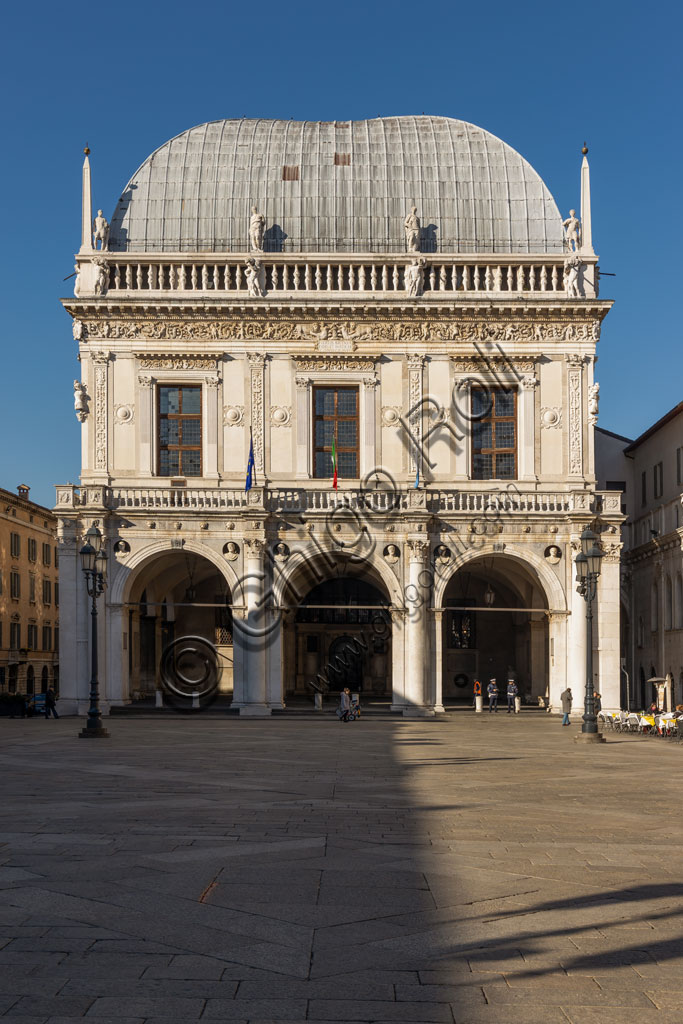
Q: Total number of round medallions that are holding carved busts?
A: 6